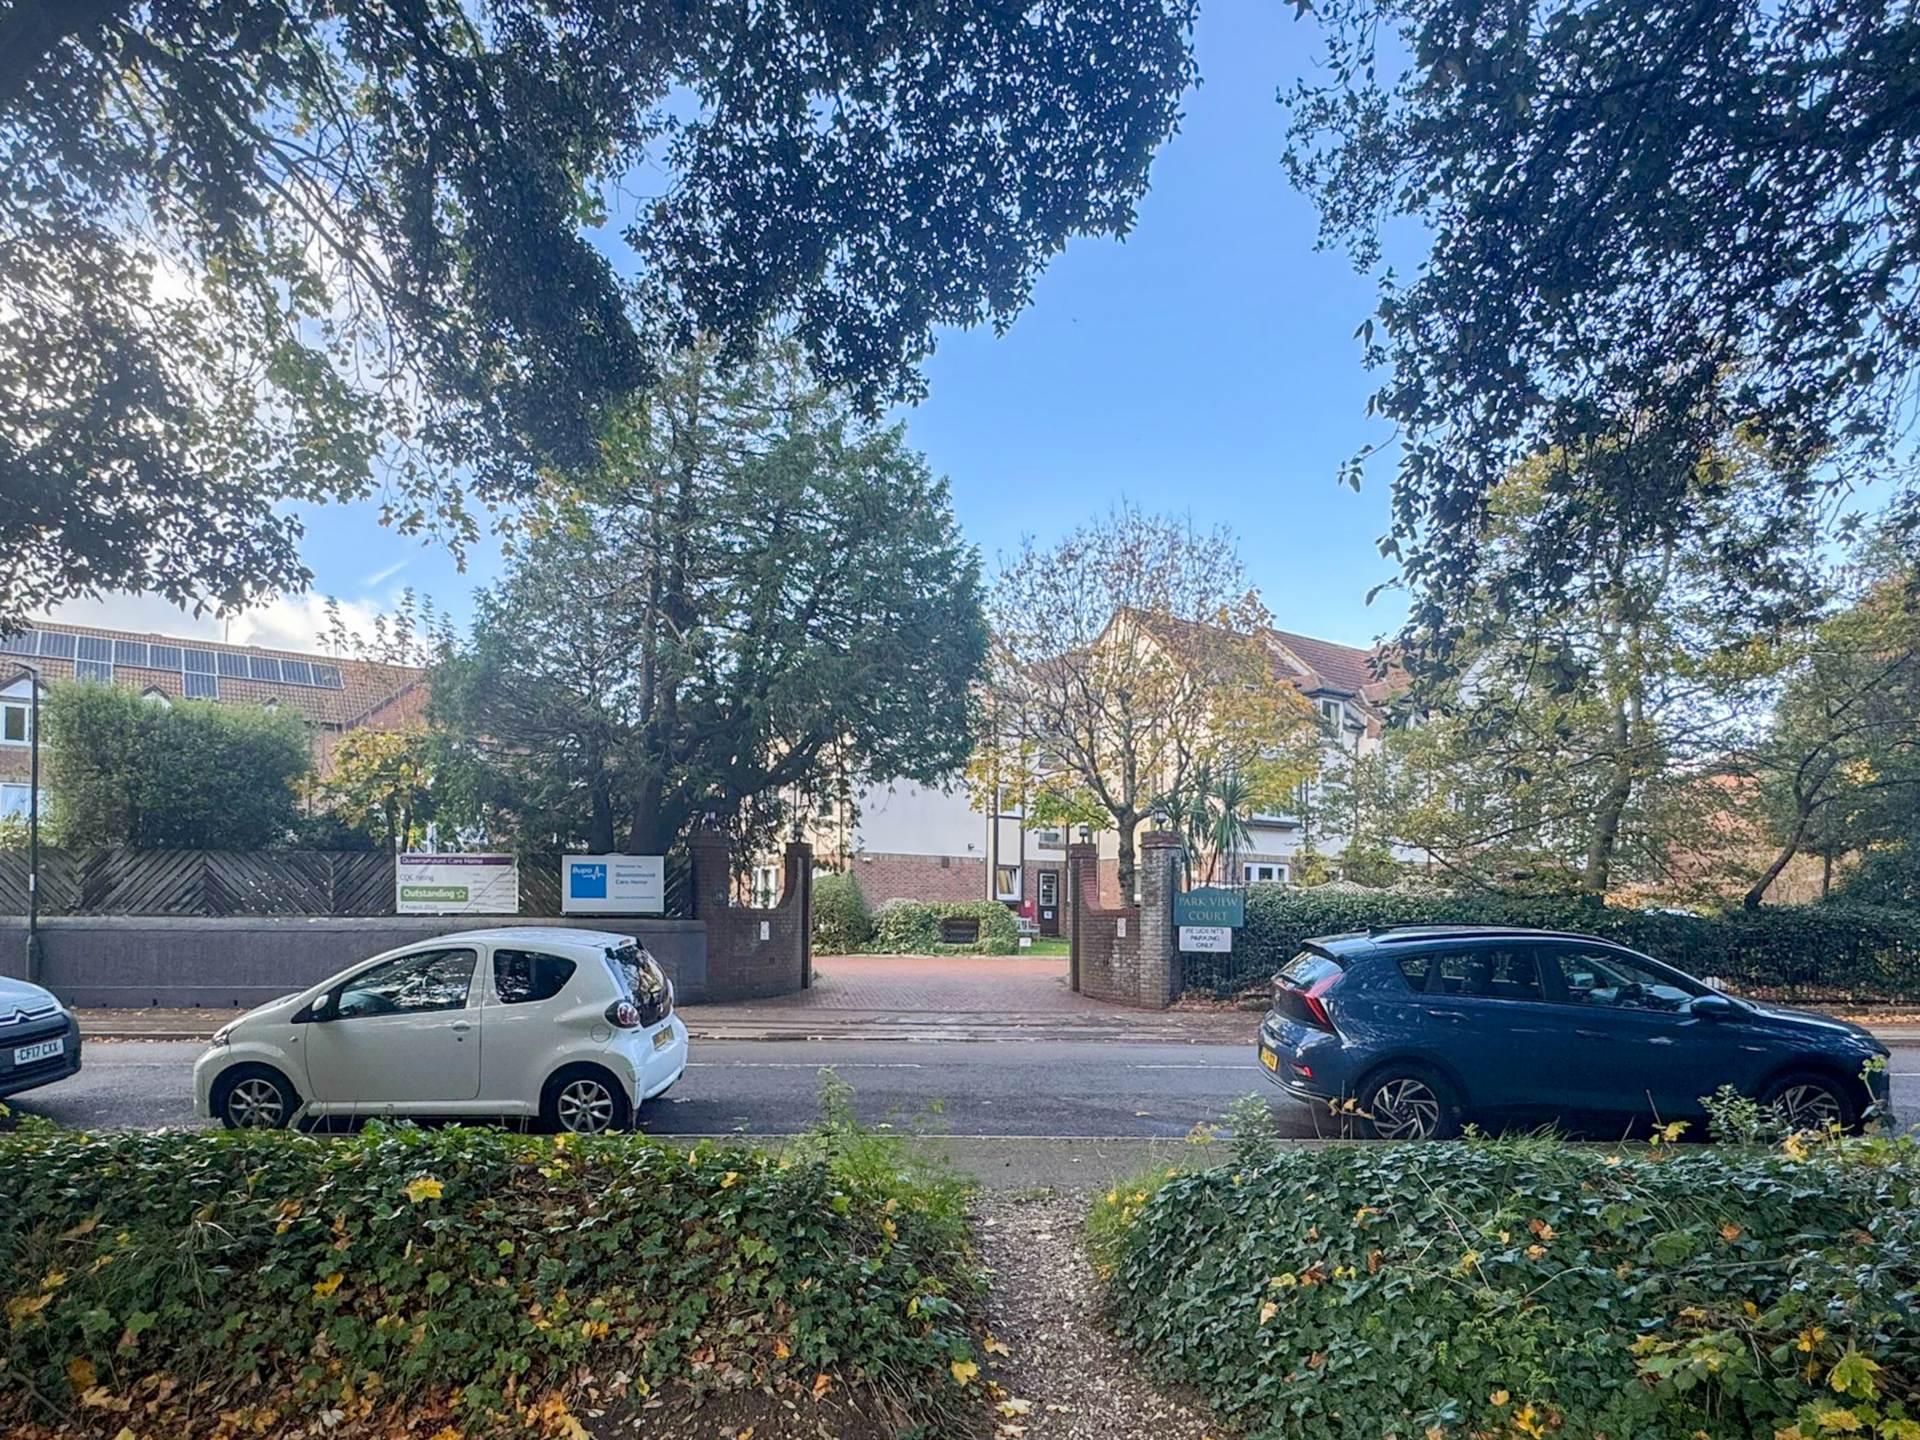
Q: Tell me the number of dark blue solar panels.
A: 12